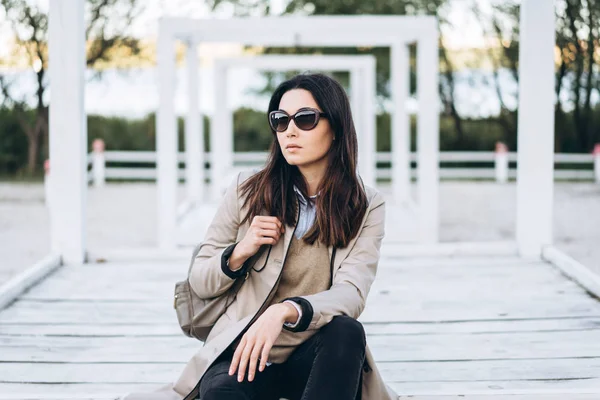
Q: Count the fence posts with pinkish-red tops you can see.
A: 4